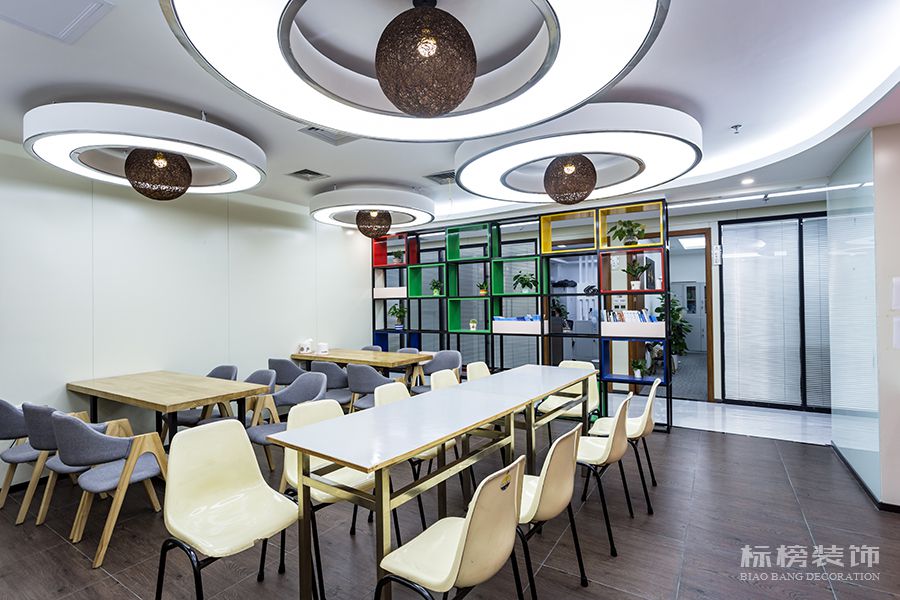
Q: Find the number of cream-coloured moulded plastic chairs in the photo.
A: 10